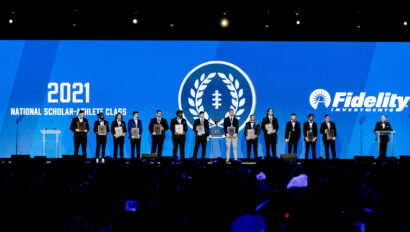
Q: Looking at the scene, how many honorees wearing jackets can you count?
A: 13